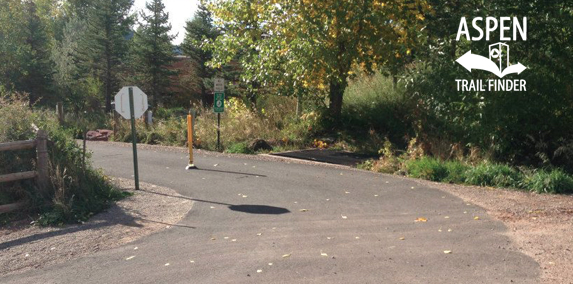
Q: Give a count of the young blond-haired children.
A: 0